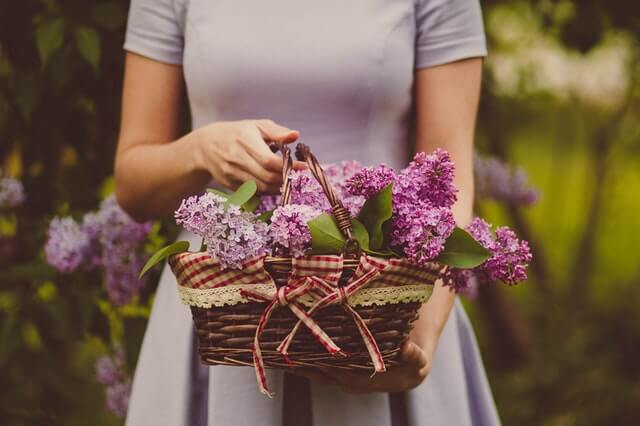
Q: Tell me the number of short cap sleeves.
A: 2